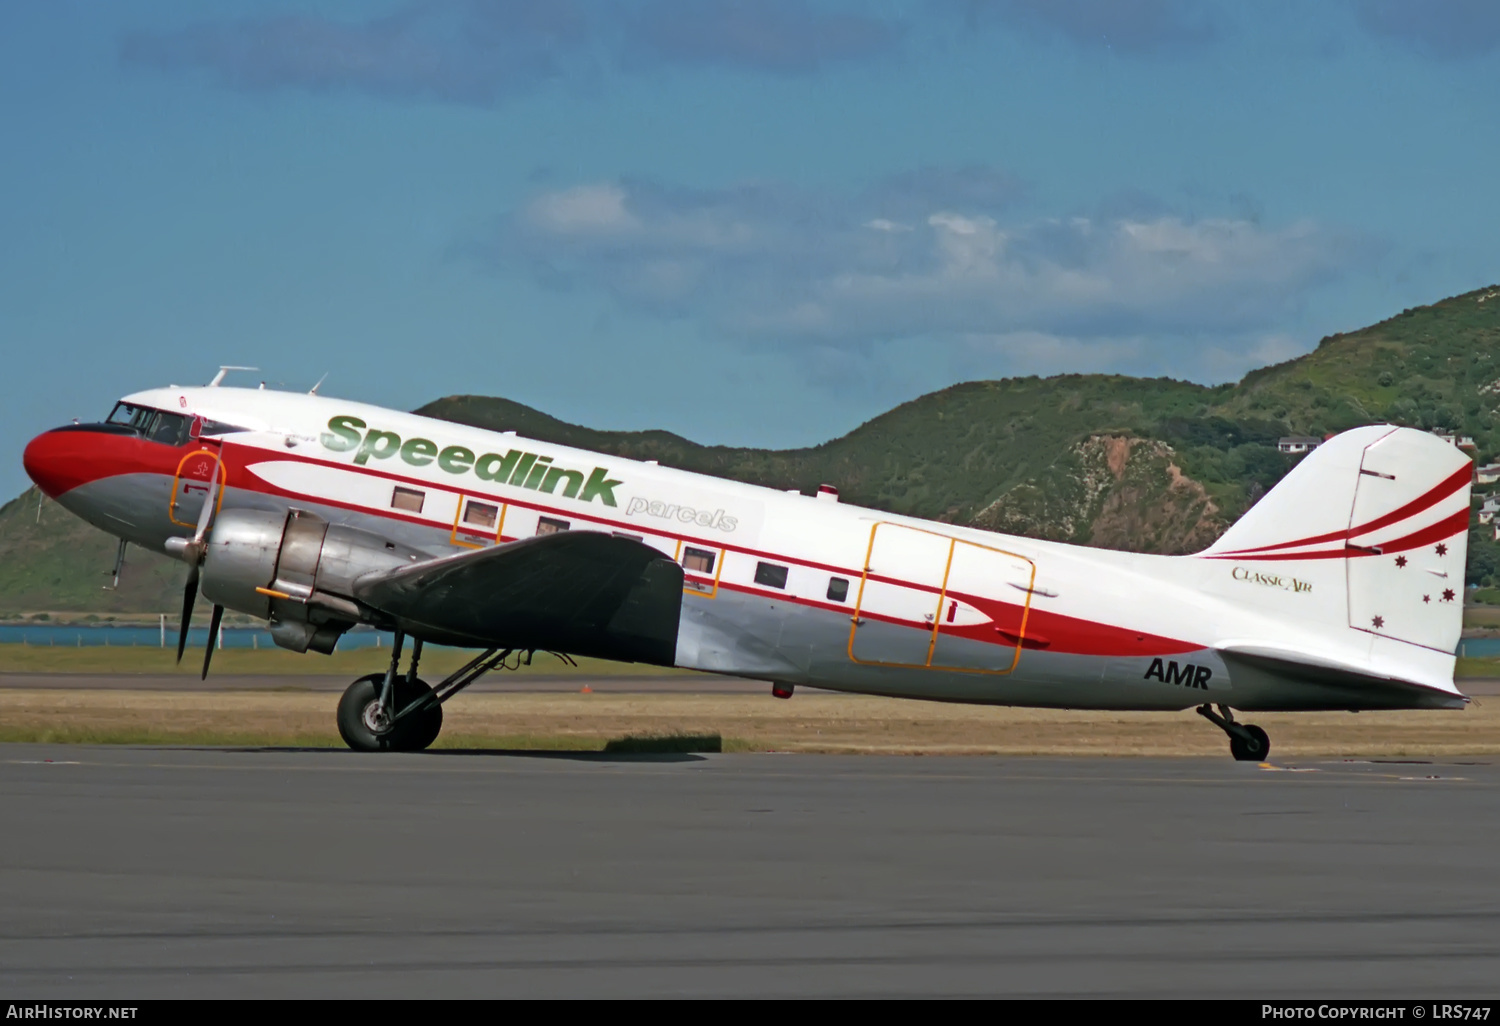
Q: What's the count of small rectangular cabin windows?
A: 7